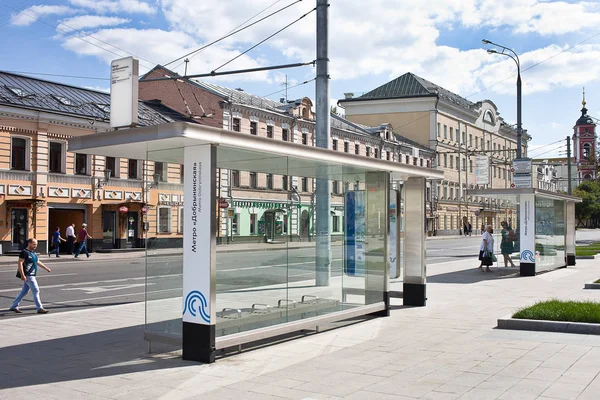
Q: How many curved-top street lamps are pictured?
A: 1